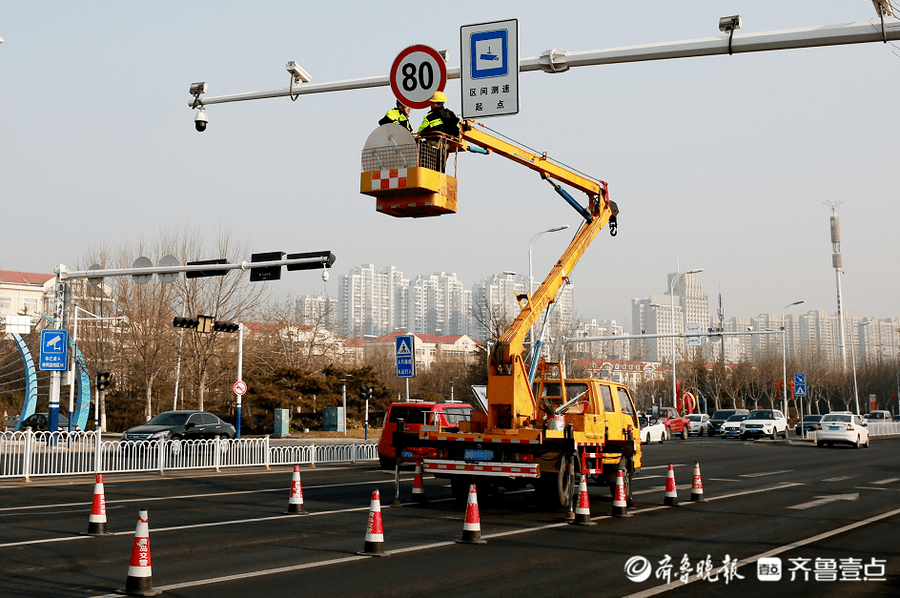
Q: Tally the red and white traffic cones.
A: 10